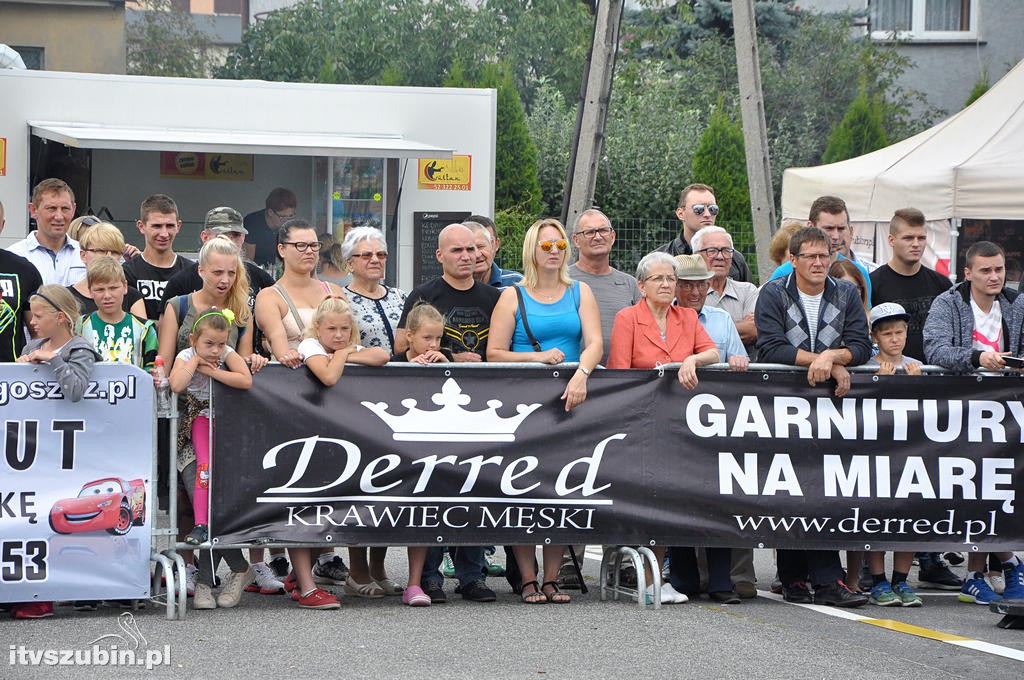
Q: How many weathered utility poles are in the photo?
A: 2